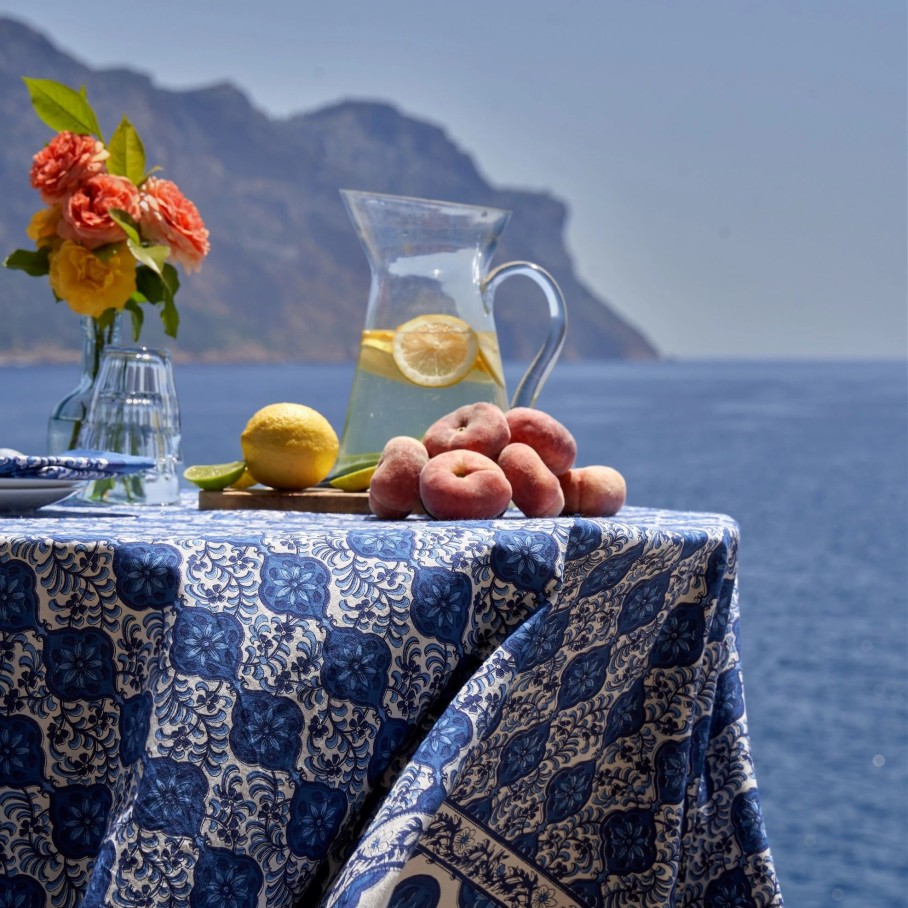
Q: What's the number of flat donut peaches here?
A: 6